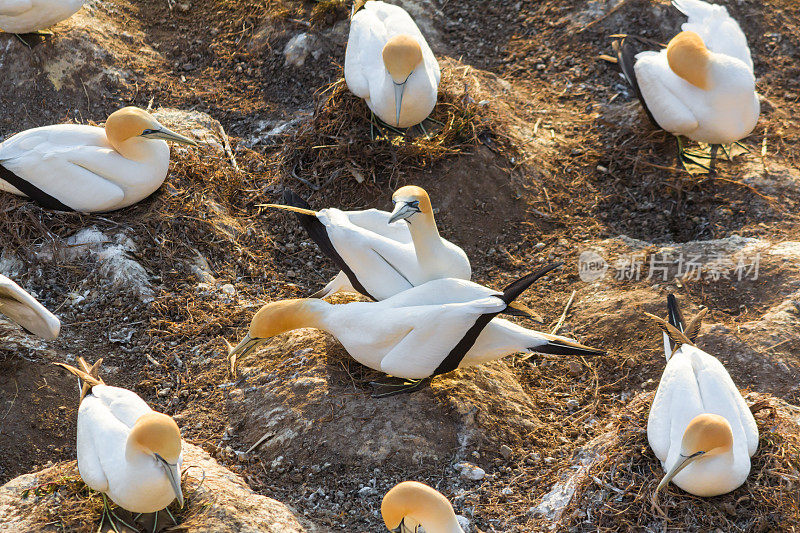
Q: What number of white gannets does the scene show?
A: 10